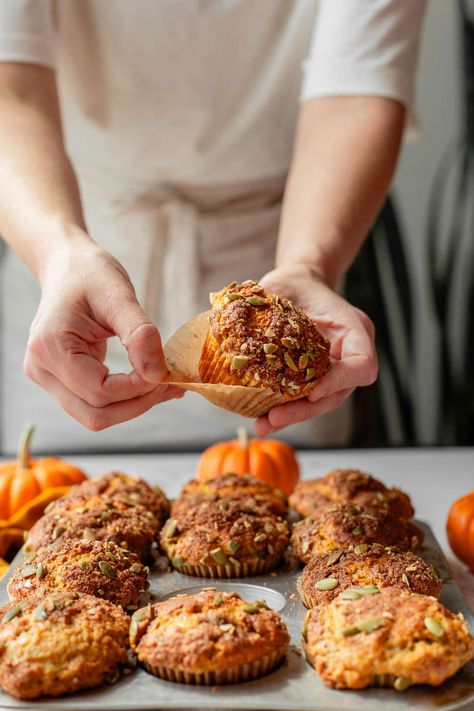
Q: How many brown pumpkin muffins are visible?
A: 12